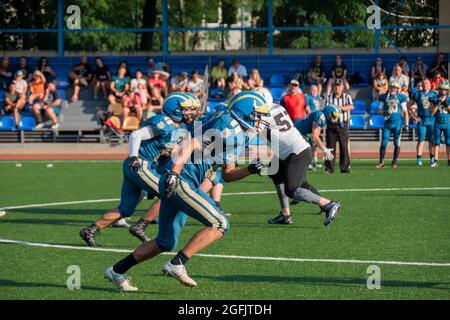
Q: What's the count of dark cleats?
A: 4